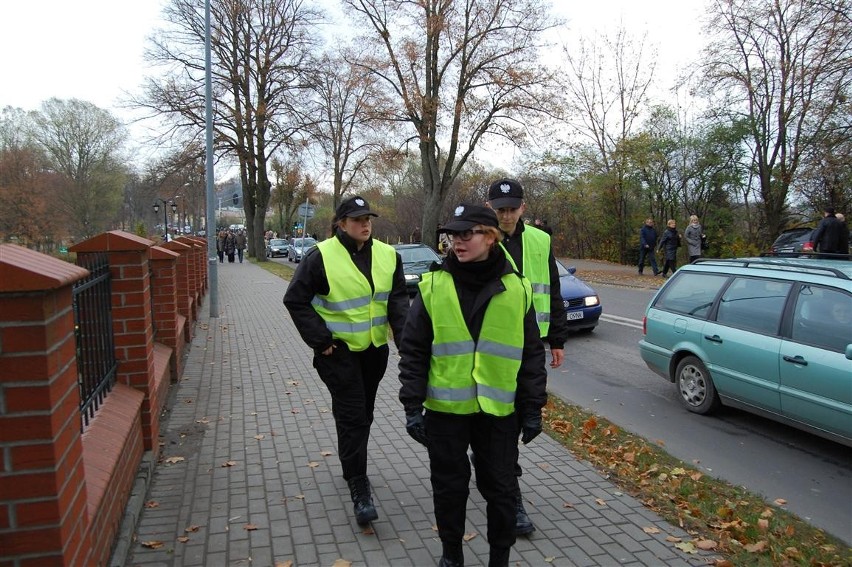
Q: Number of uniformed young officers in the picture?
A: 3